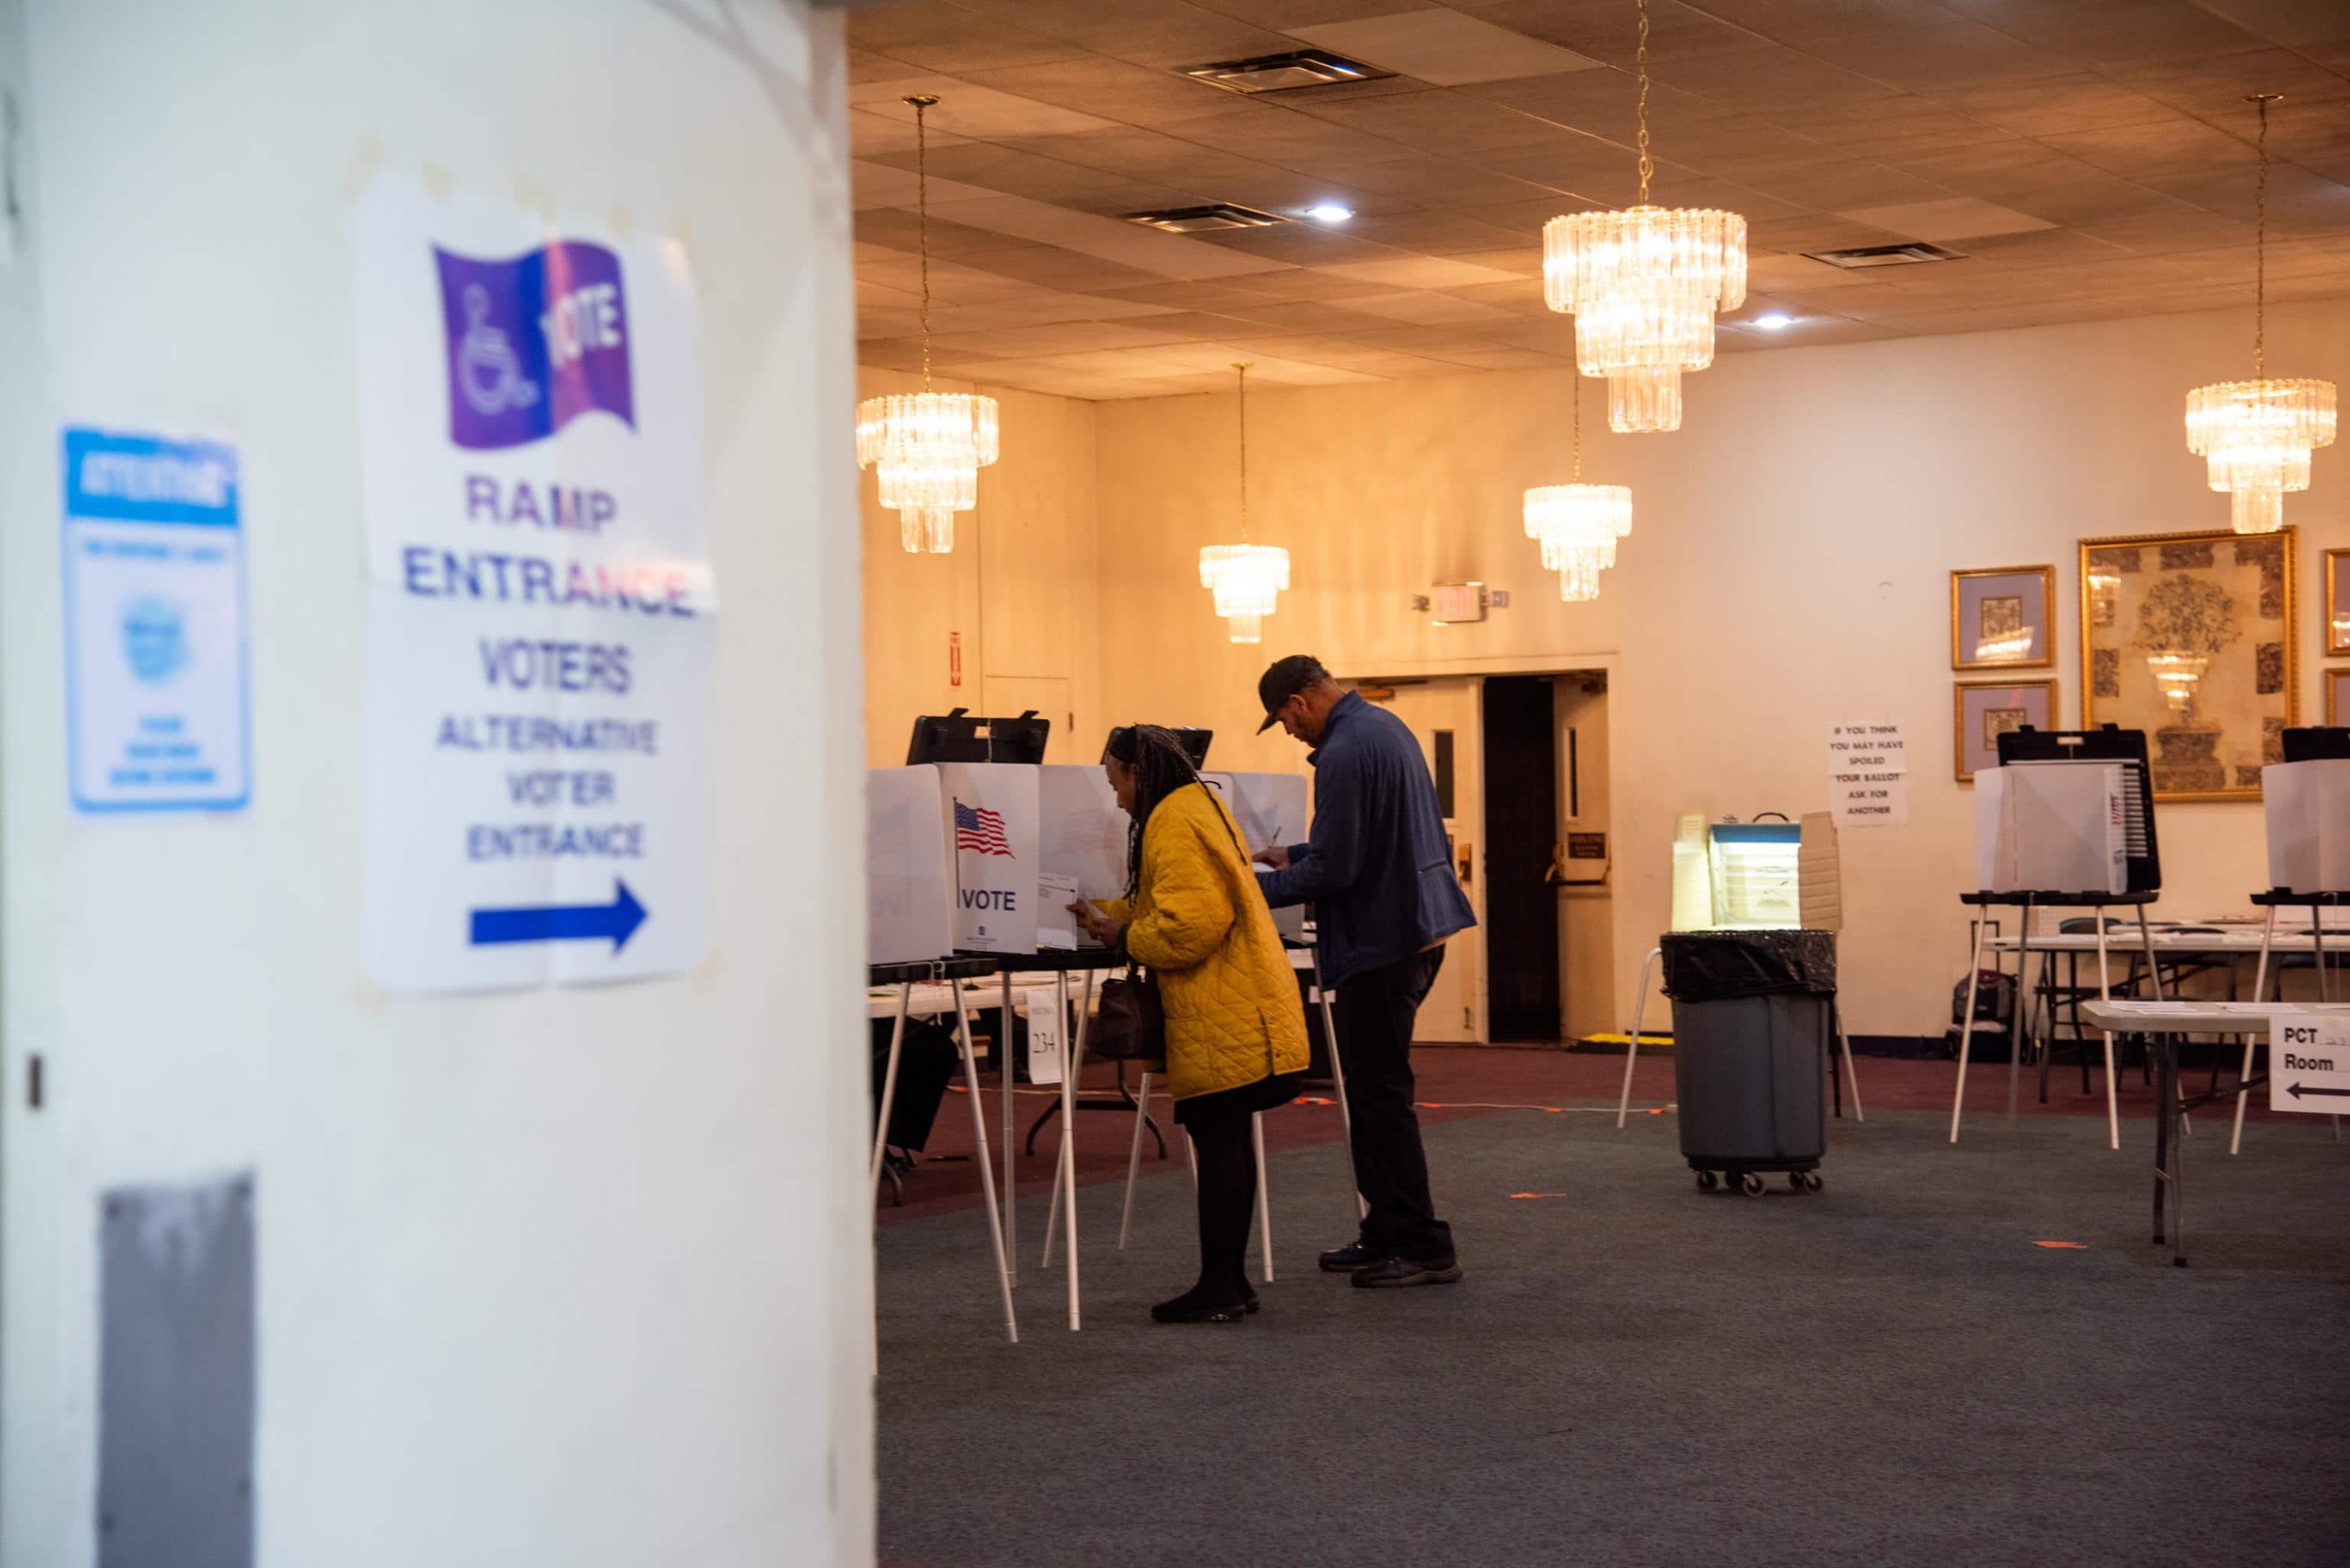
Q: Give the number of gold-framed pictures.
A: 5